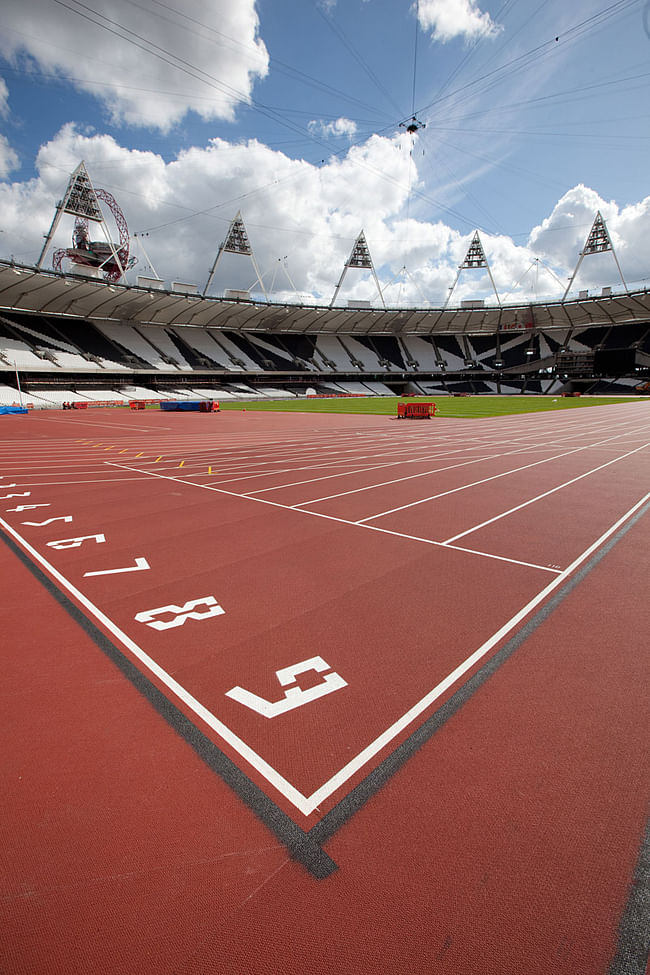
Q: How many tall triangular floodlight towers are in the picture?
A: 5